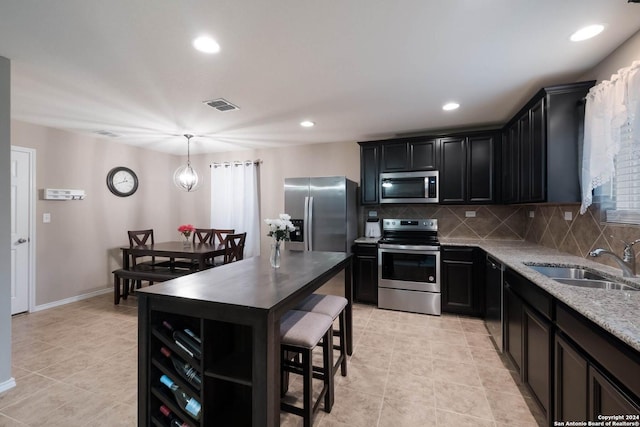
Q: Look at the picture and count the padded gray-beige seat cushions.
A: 2